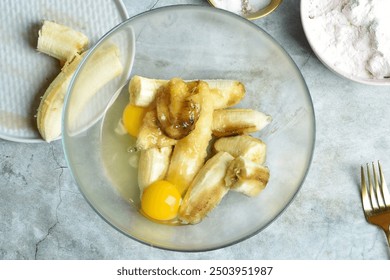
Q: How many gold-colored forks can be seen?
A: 1